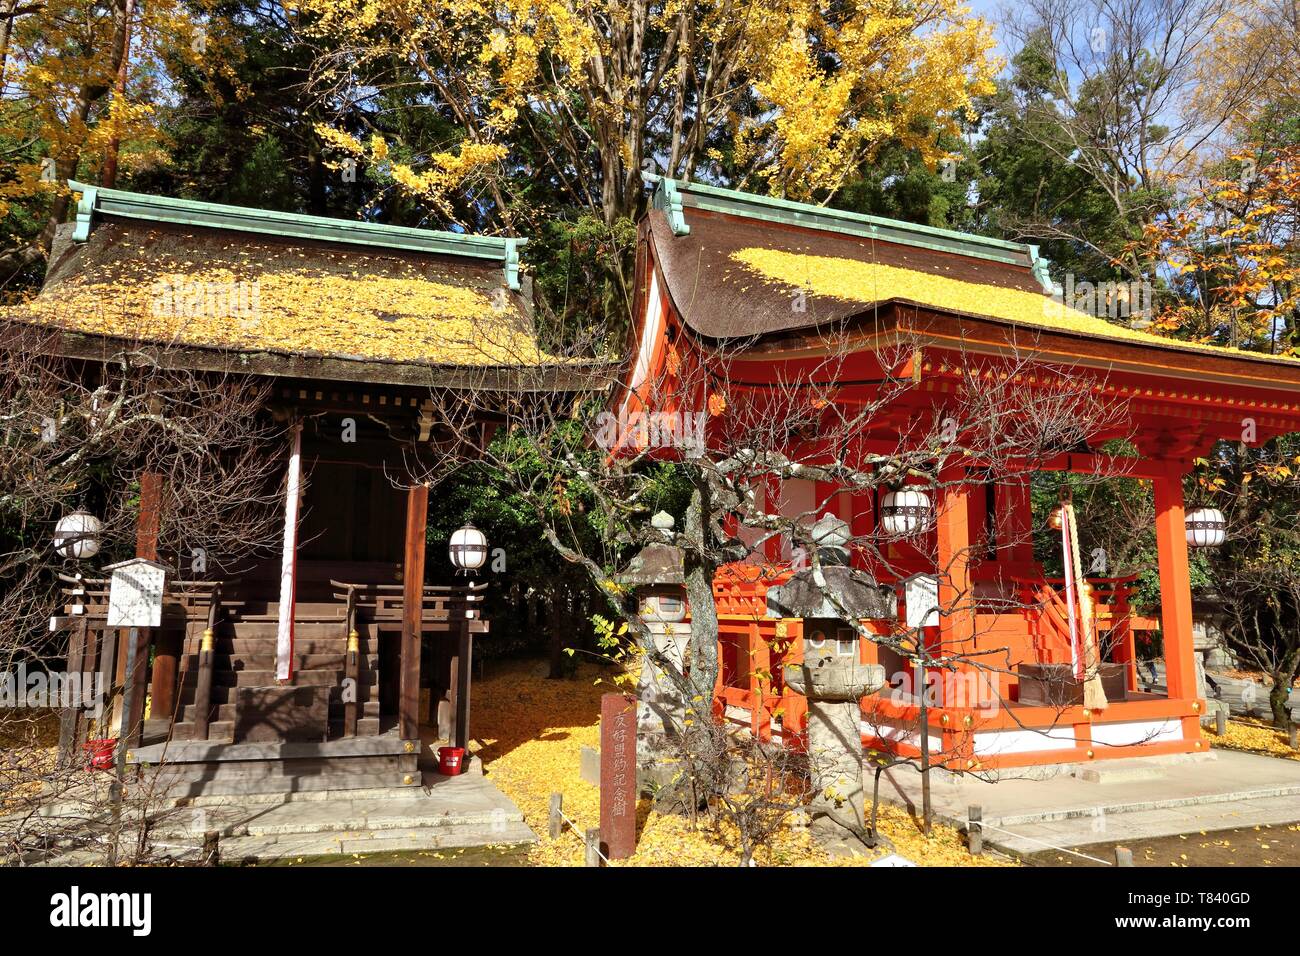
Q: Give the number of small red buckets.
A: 2